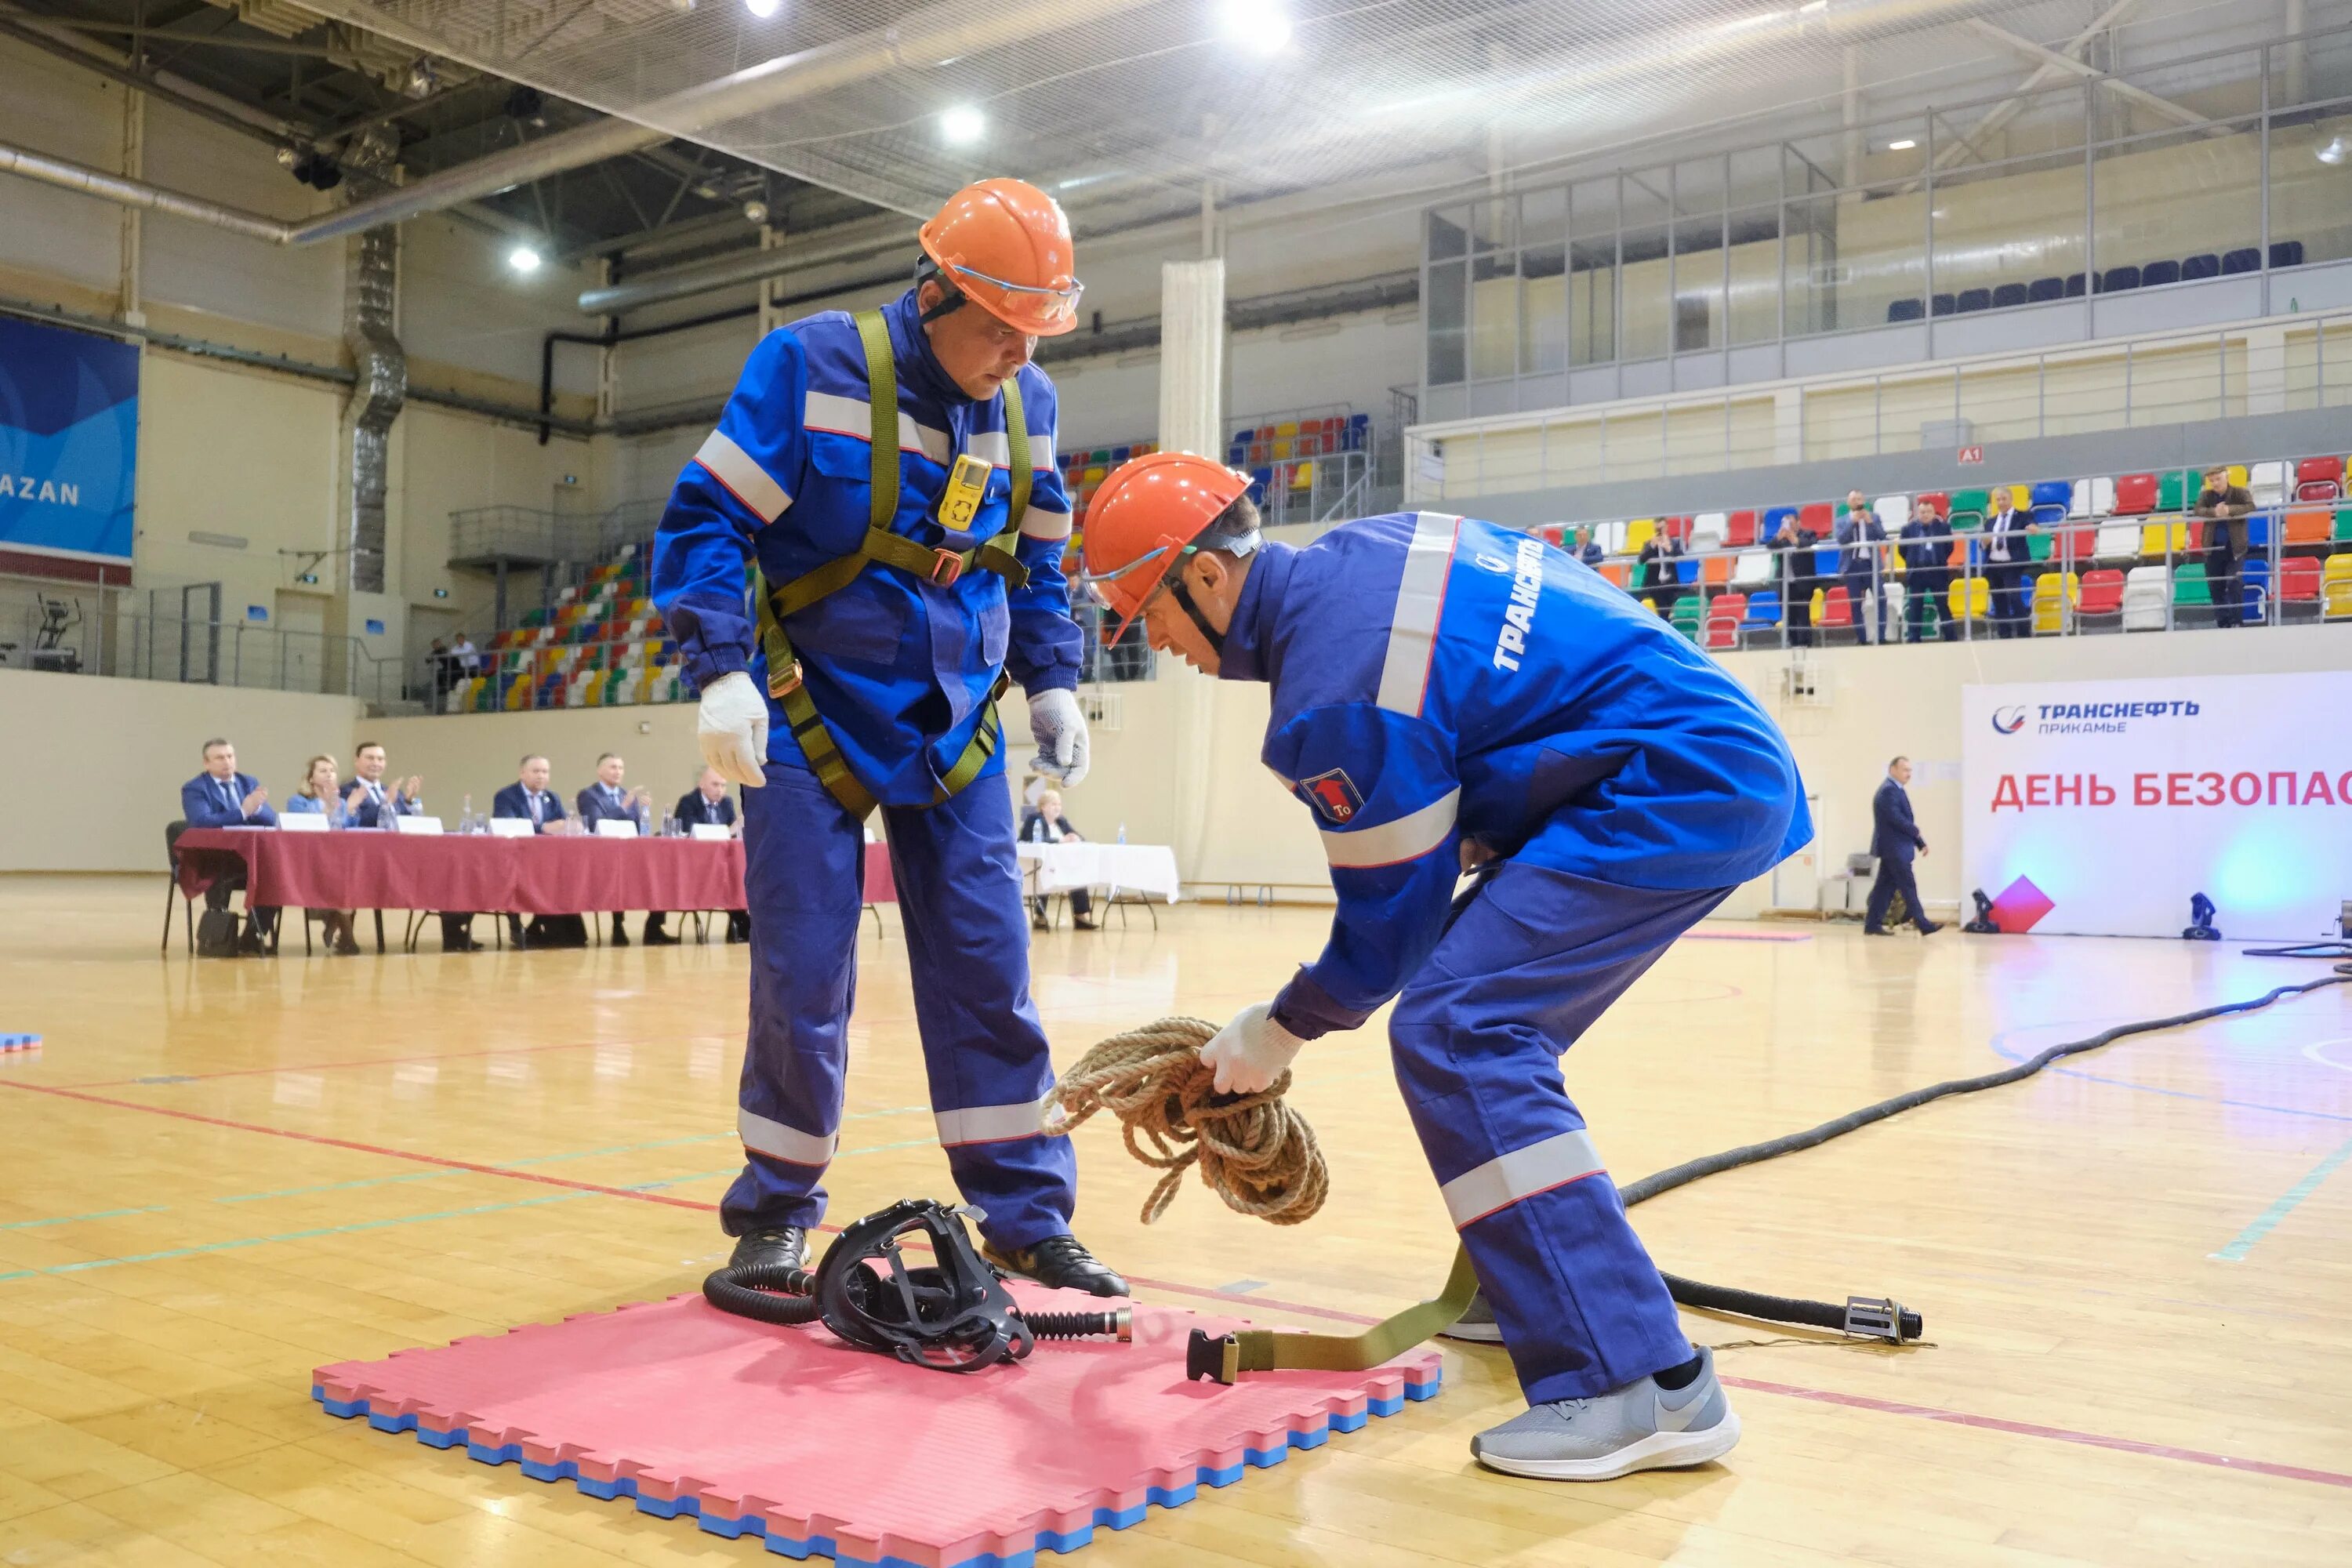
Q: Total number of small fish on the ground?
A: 0